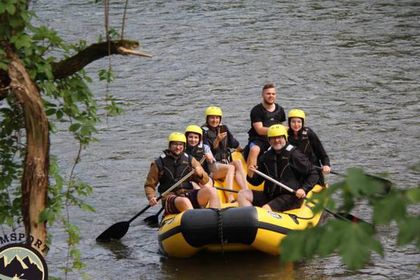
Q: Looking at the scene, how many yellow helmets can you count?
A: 5